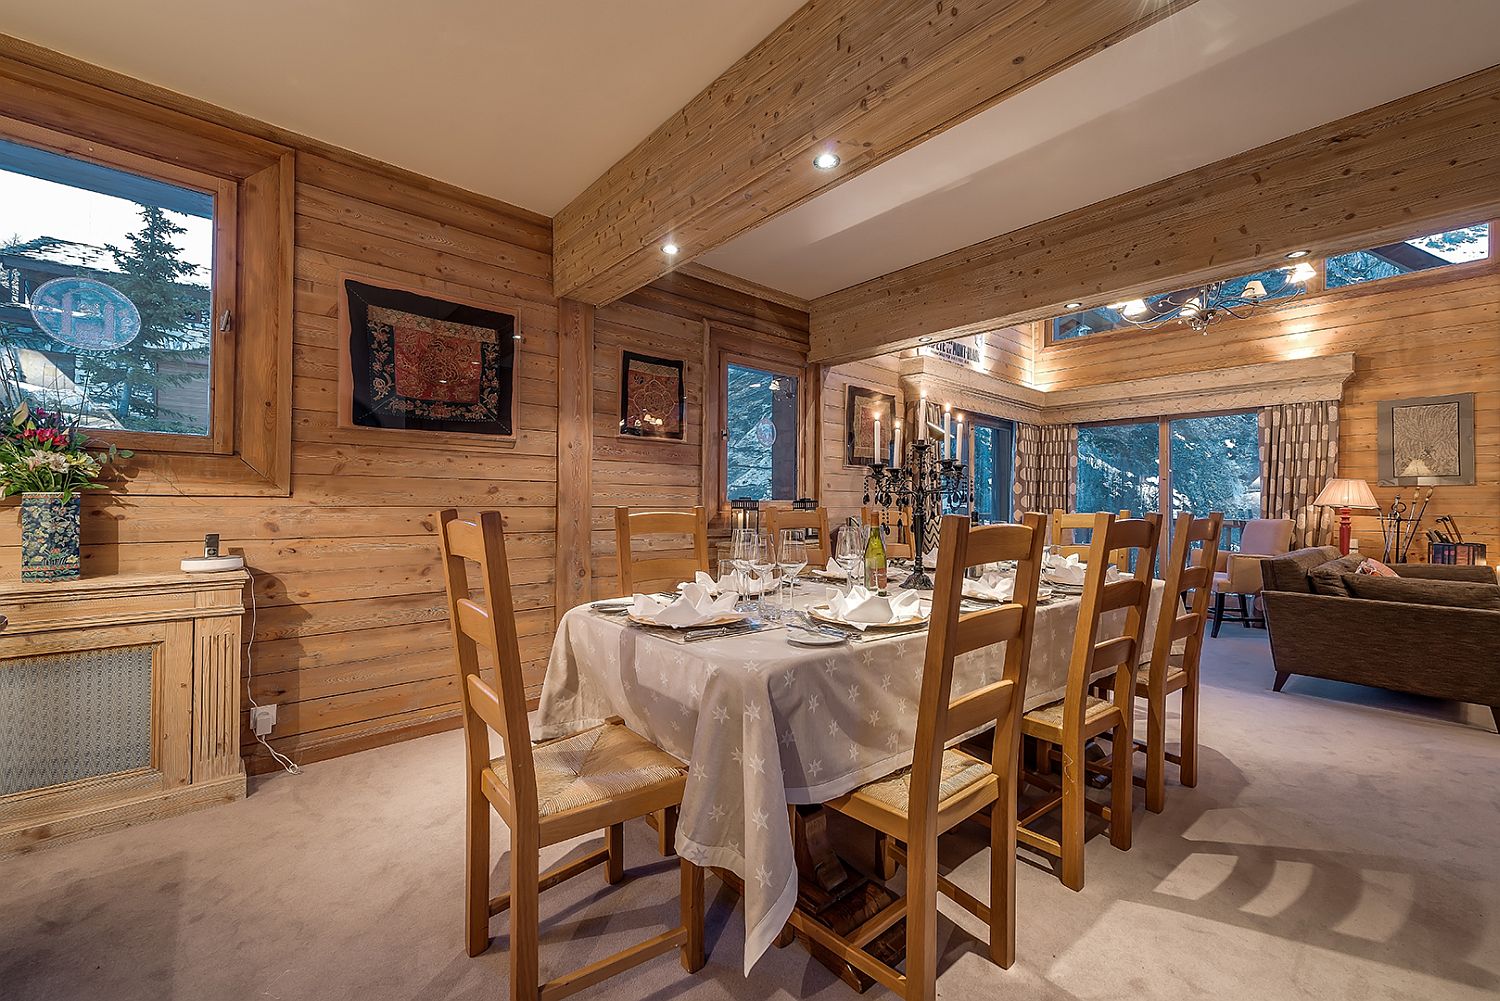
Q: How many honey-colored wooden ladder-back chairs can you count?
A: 8